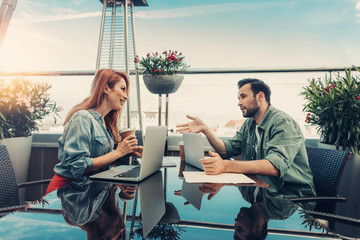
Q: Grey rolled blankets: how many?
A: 0